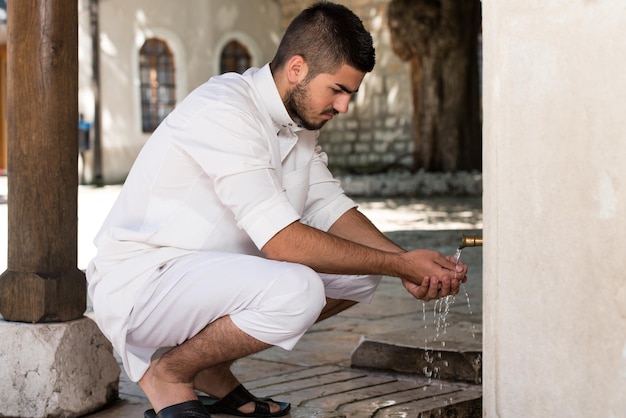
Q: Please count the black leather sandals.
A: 2